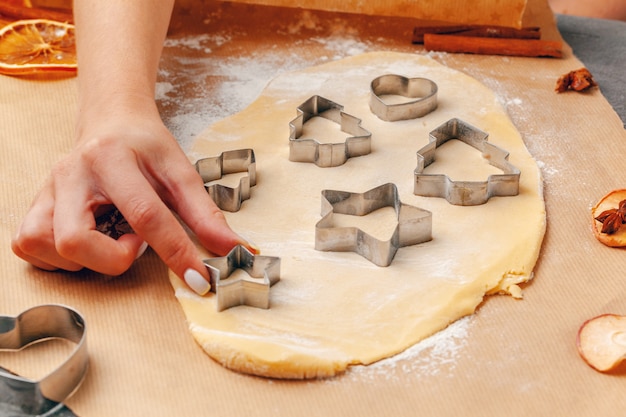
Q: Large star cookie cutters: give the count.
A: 1